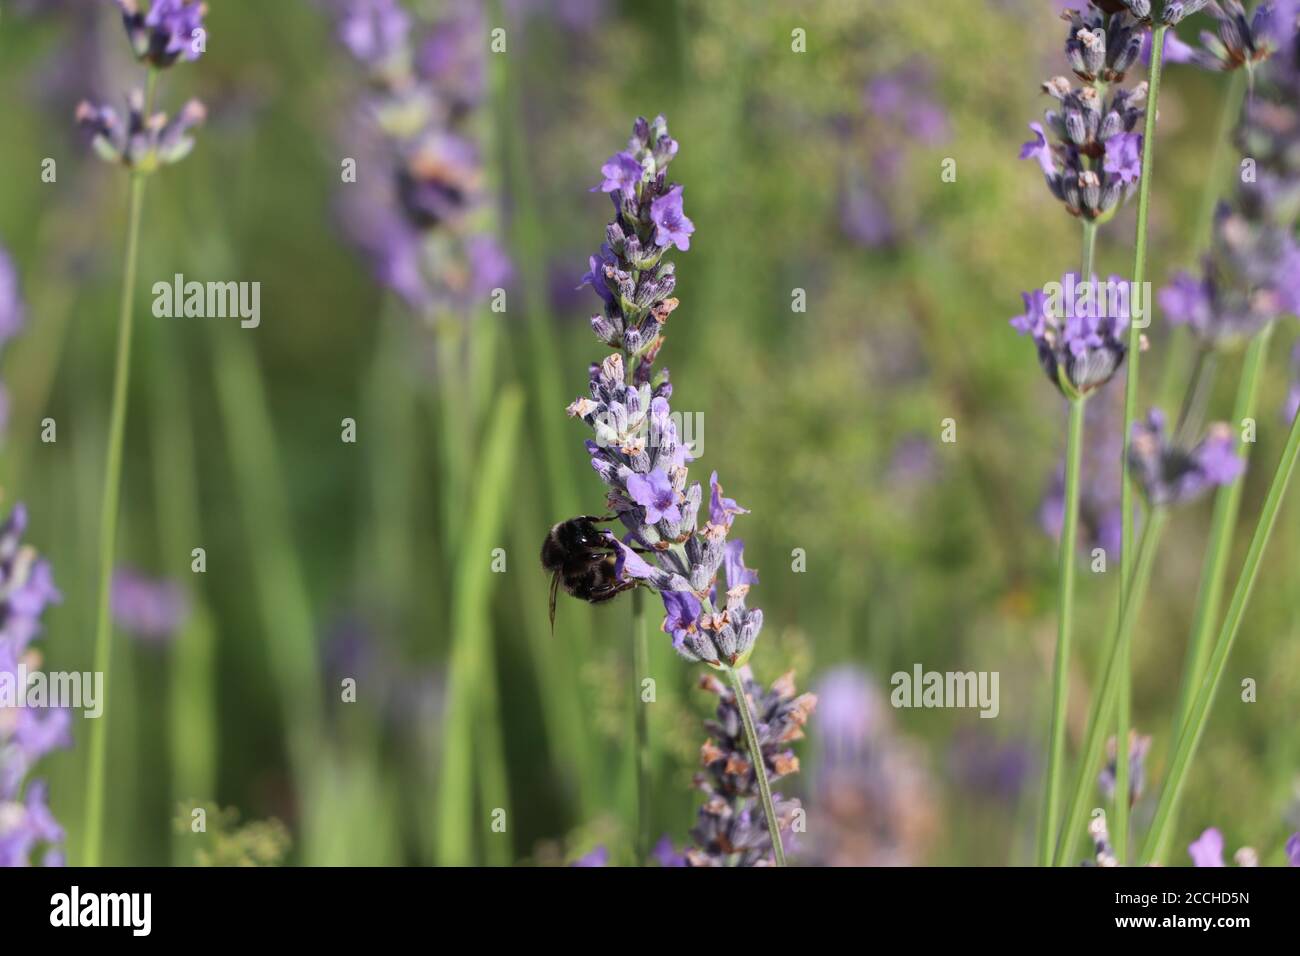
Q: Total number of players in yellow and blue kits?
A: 0